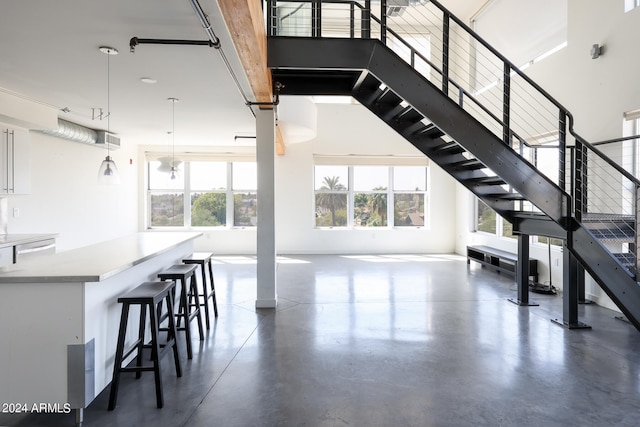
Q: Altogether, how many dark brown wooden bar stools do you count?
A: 3